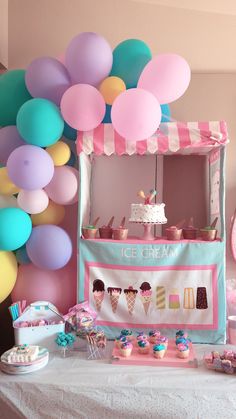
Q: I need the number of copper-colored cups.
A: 6